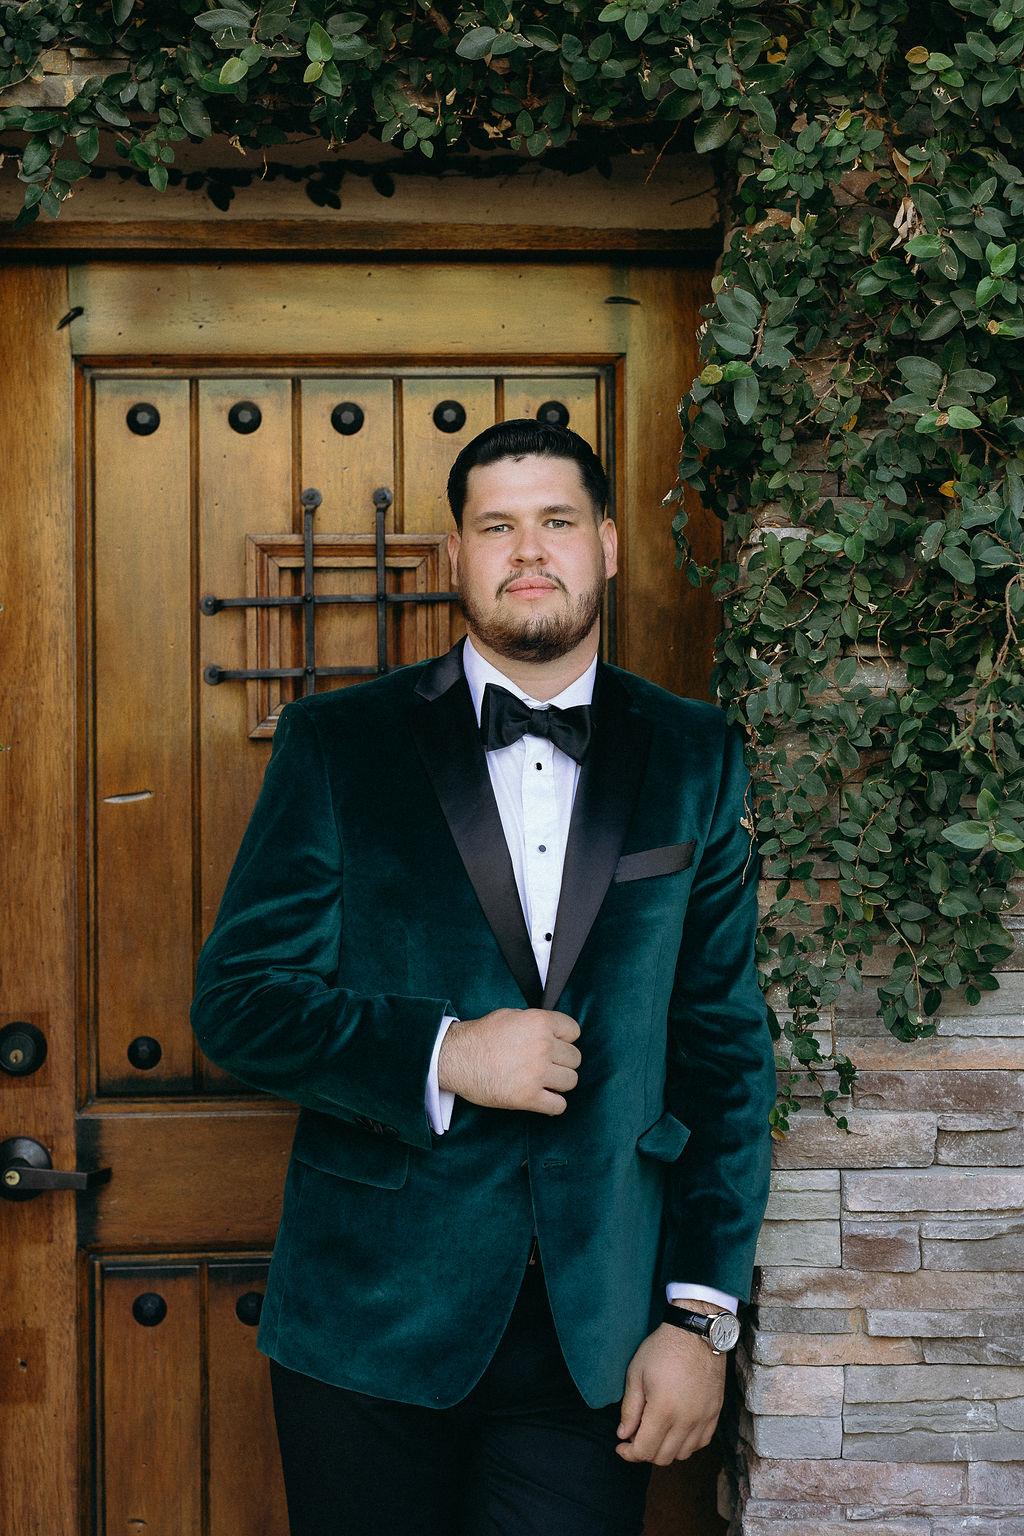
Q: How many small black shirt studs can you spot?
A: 3